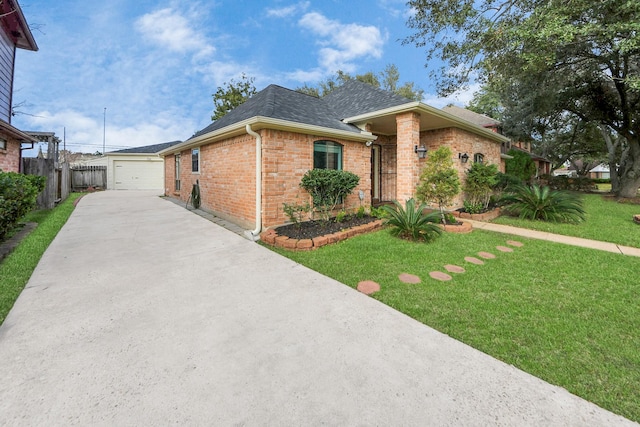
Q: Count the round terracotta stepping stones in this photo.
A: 8